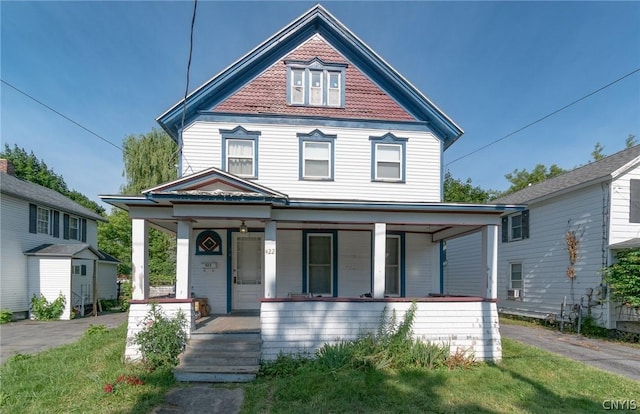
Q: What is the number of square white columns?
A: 5